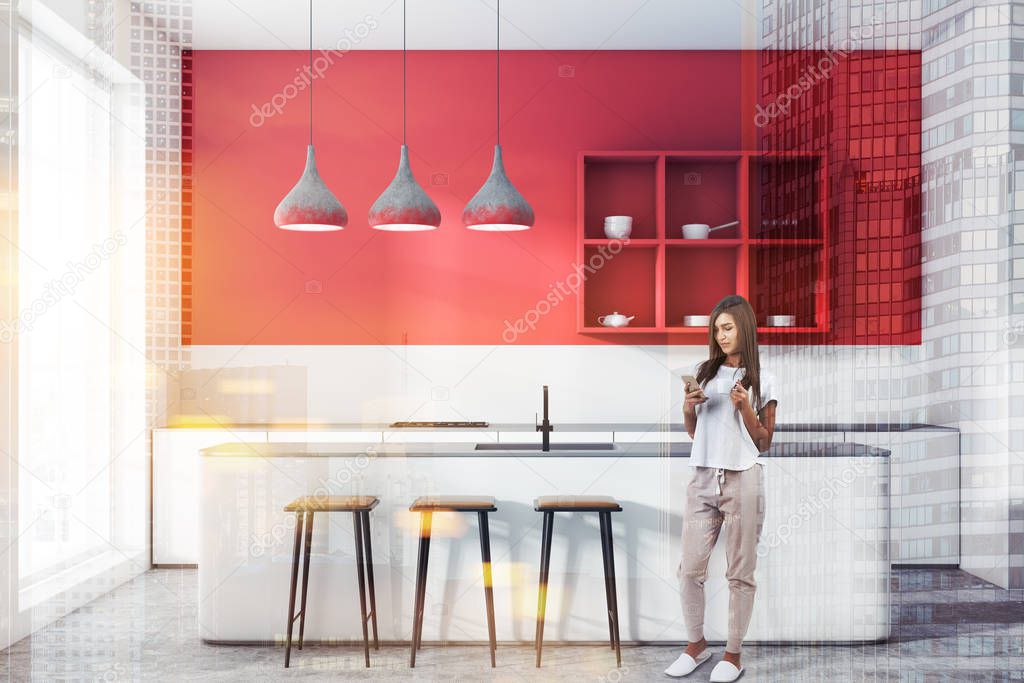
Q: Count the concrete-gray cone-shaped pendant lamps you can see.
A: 3